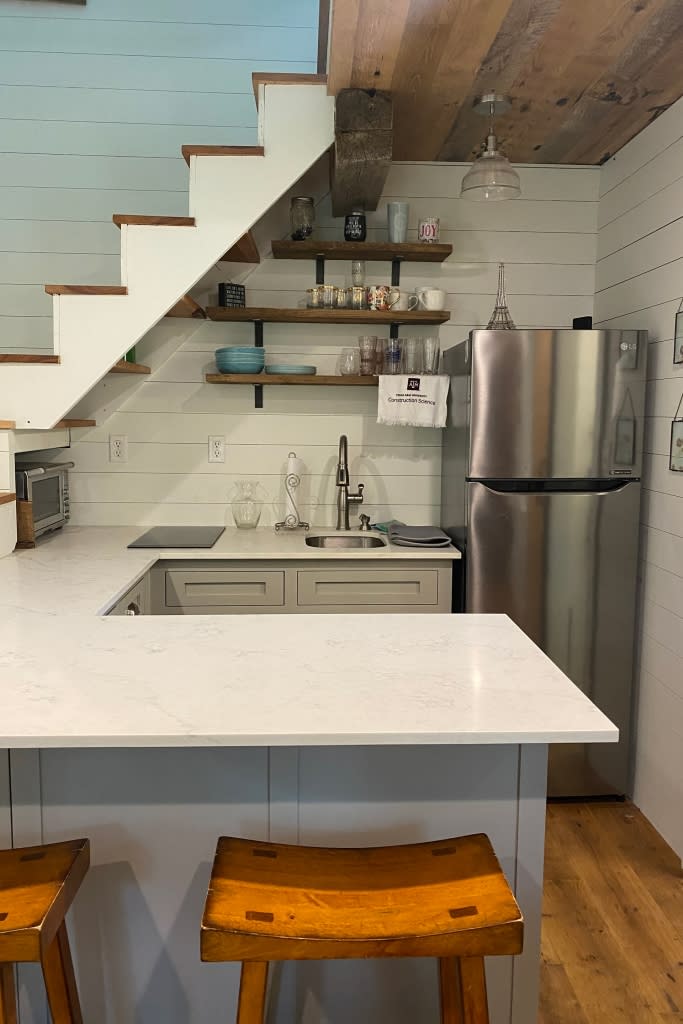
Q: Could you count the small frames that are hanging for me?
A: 2